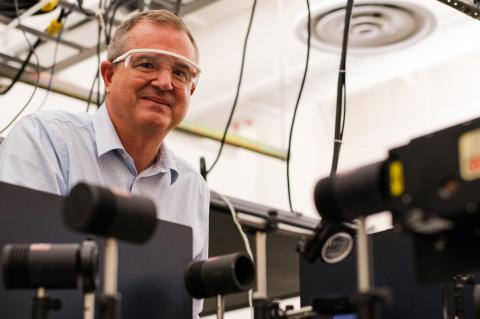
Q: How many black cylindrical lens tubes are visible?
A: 4